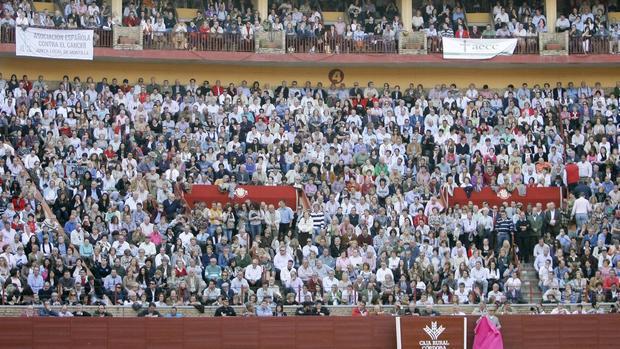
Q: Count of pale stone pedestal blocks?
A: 4